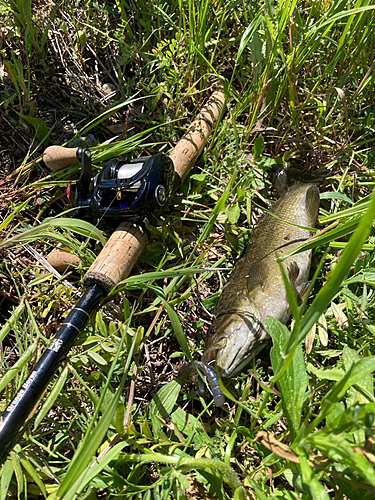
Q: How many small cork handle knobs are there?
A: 2